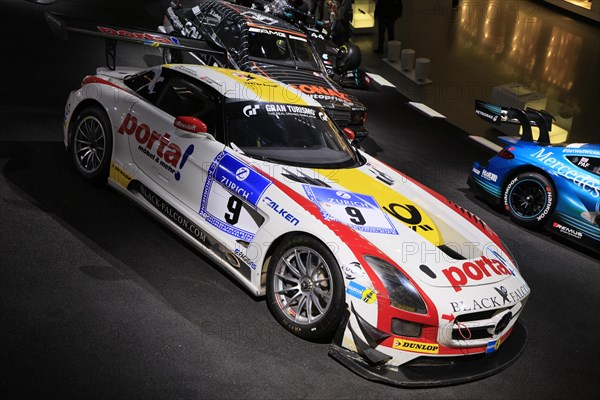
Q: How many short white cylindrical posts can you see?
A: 3